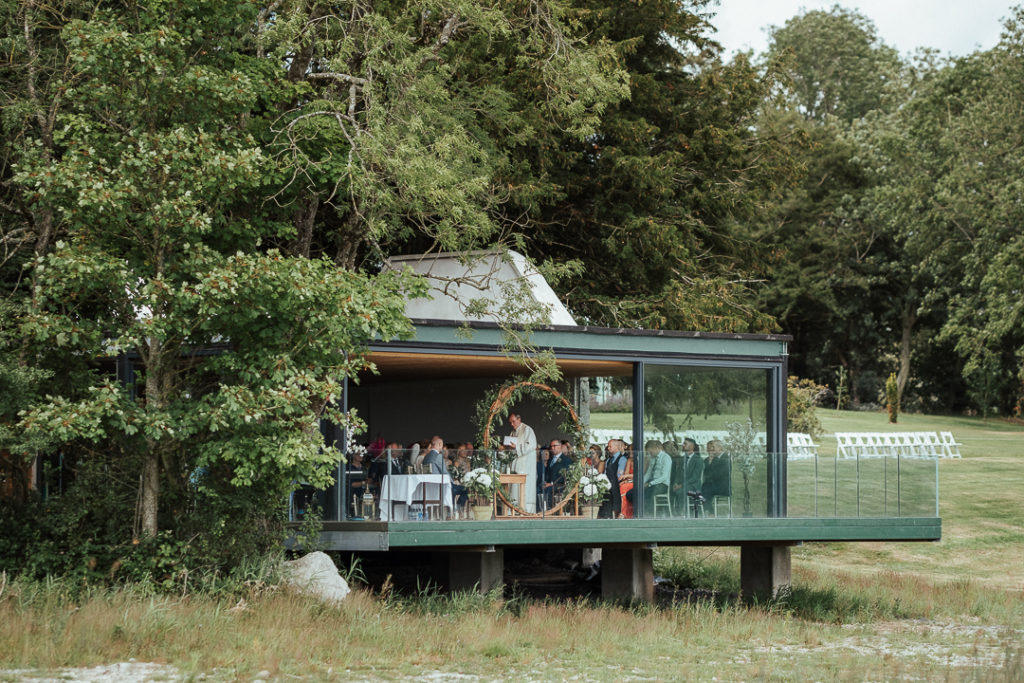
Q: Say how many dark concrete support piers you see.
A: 3